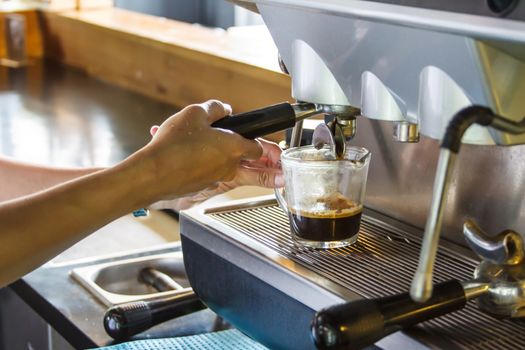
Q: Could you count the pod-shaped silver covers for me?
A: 3